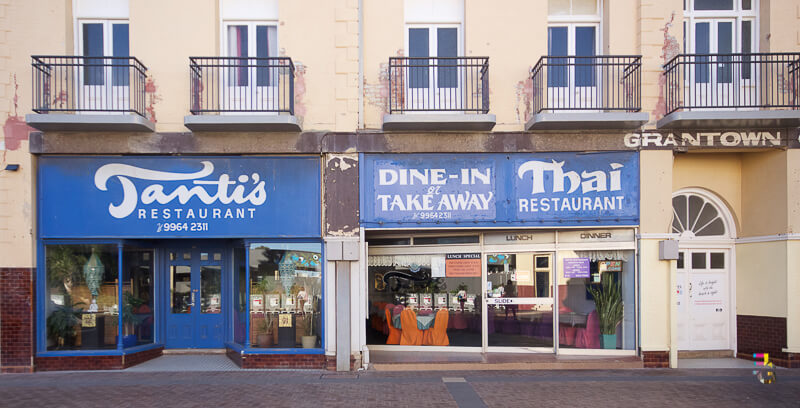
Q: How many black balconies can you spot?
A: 5